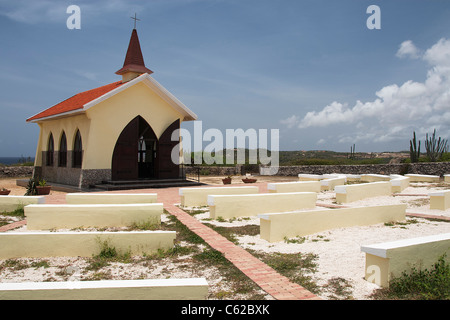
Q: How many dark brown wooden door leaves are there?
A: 2